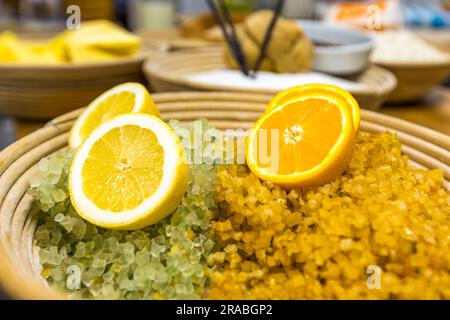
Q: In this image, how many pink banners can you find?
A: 0